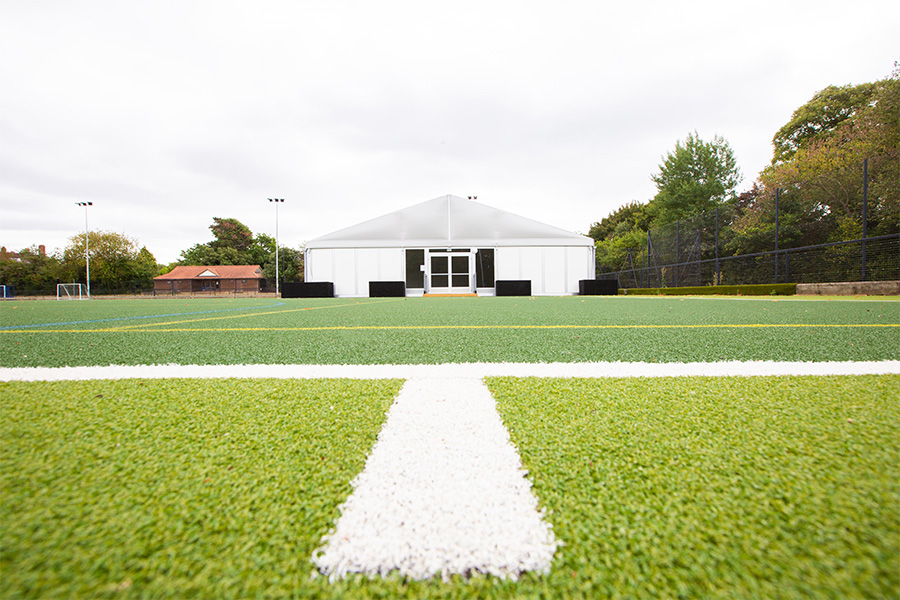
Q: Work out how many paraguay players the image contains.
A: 0